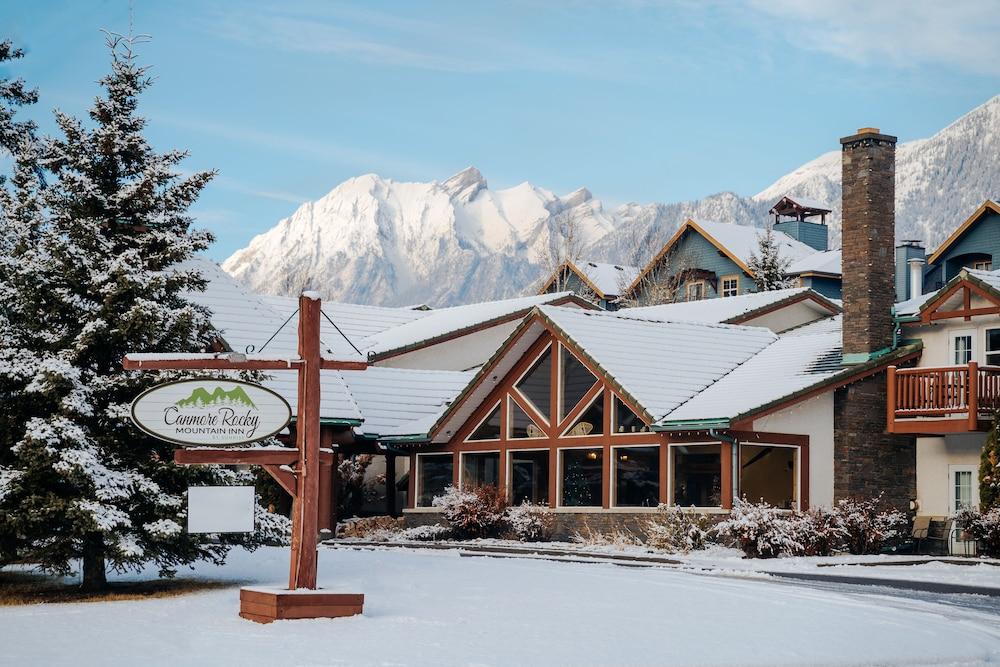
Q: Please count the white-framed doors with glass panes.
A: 2